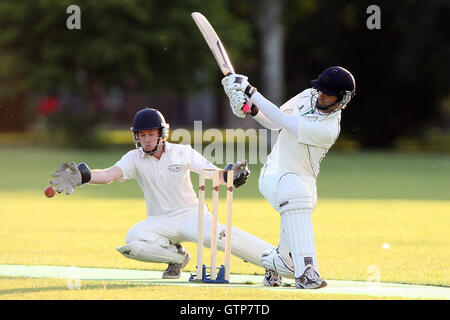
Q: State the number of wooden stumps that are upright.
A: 3